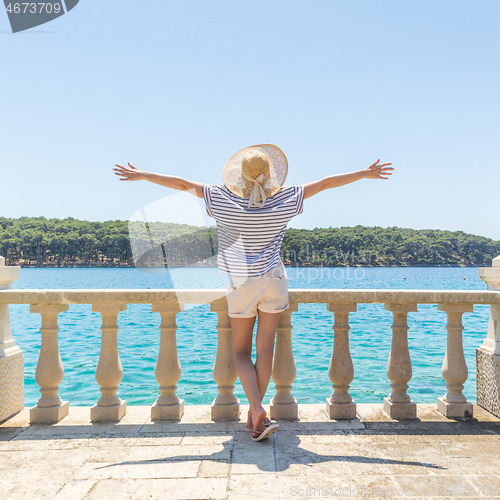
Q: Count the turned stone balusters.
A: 8